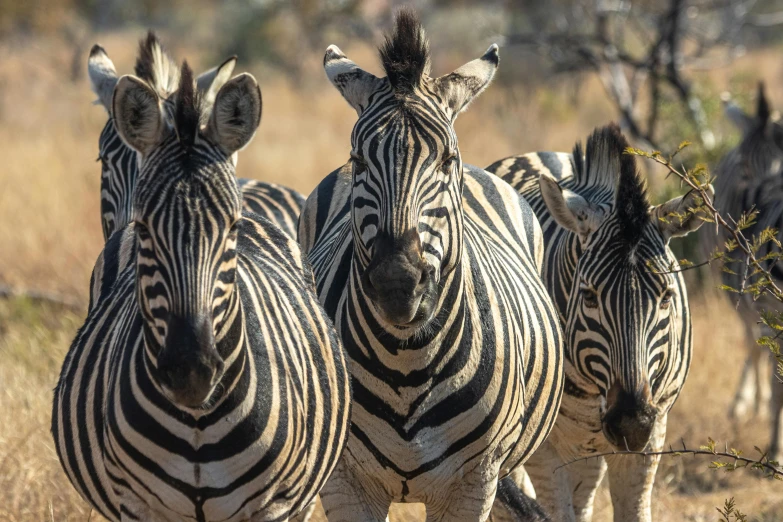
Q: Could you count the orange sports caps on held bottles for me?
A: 0